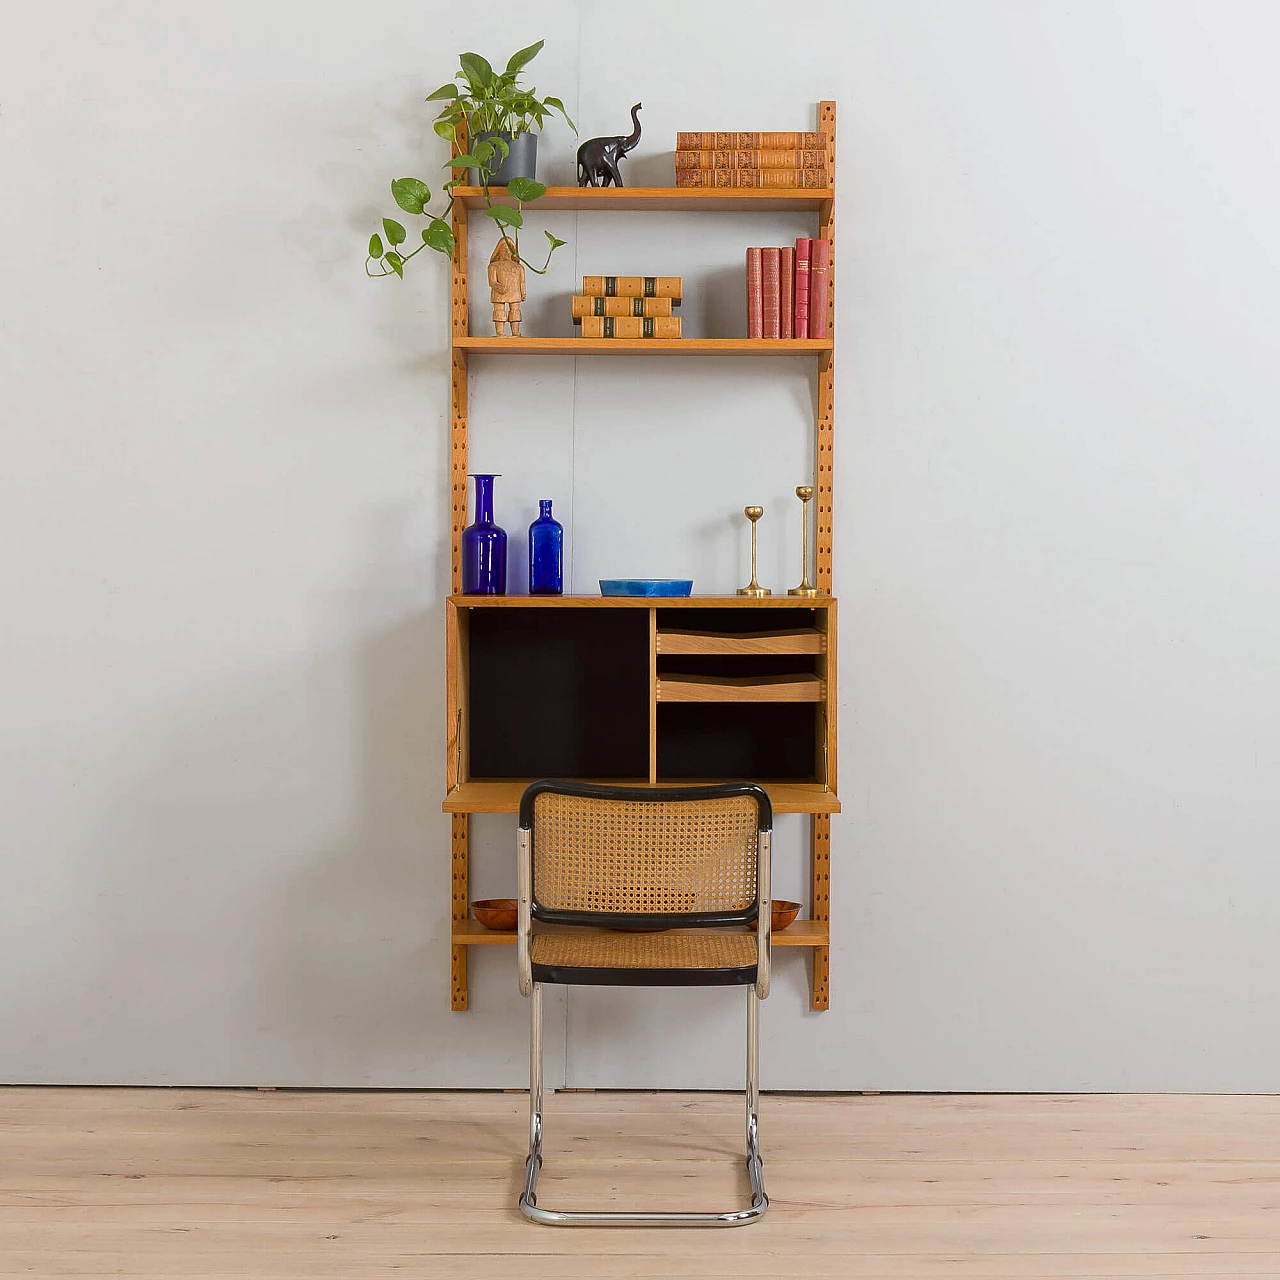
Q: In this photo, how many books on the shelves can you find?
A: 11